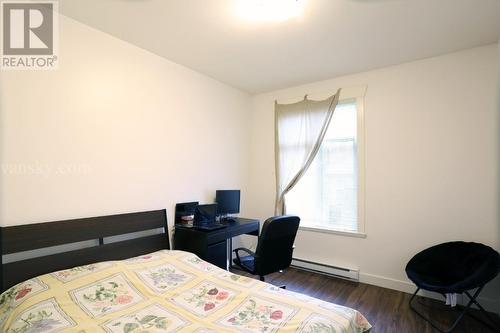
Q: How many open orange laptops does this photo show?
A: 0